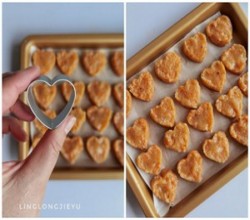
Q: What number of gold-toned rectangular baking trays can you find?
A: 2